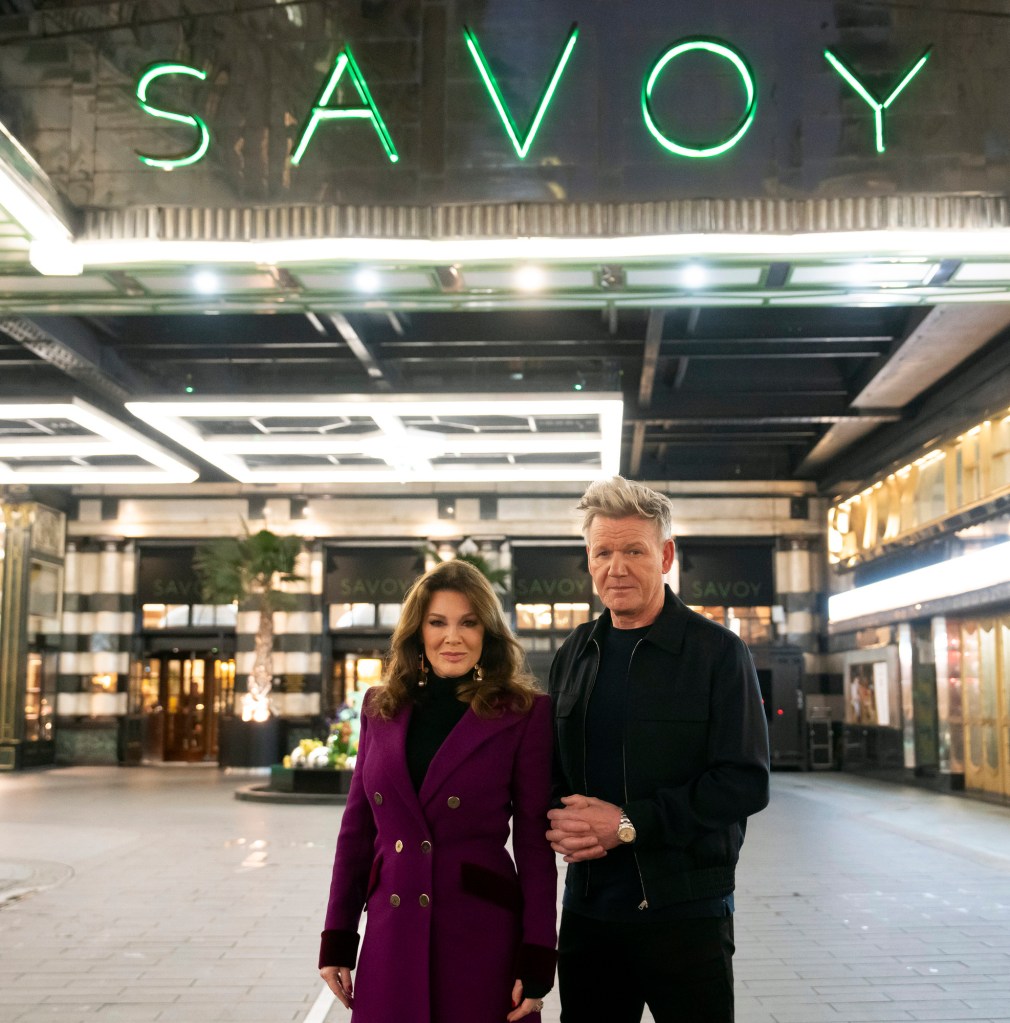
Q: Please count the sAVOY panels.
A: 4